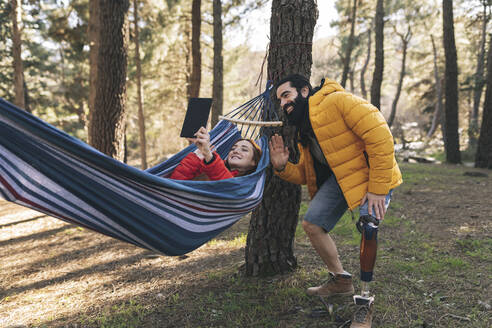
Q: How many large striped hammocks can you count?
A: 1